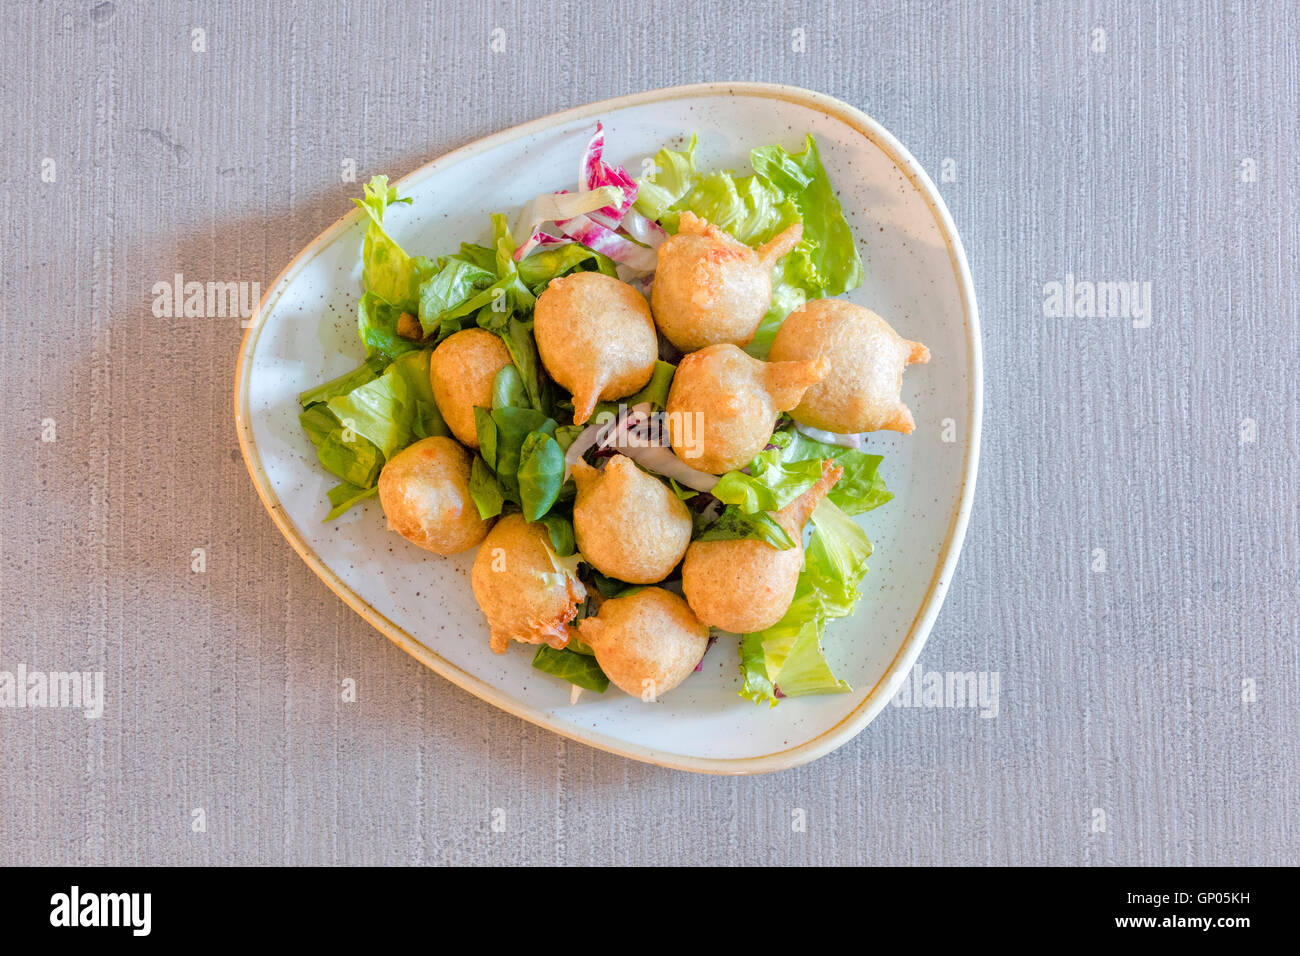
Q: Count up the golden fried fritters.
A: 10